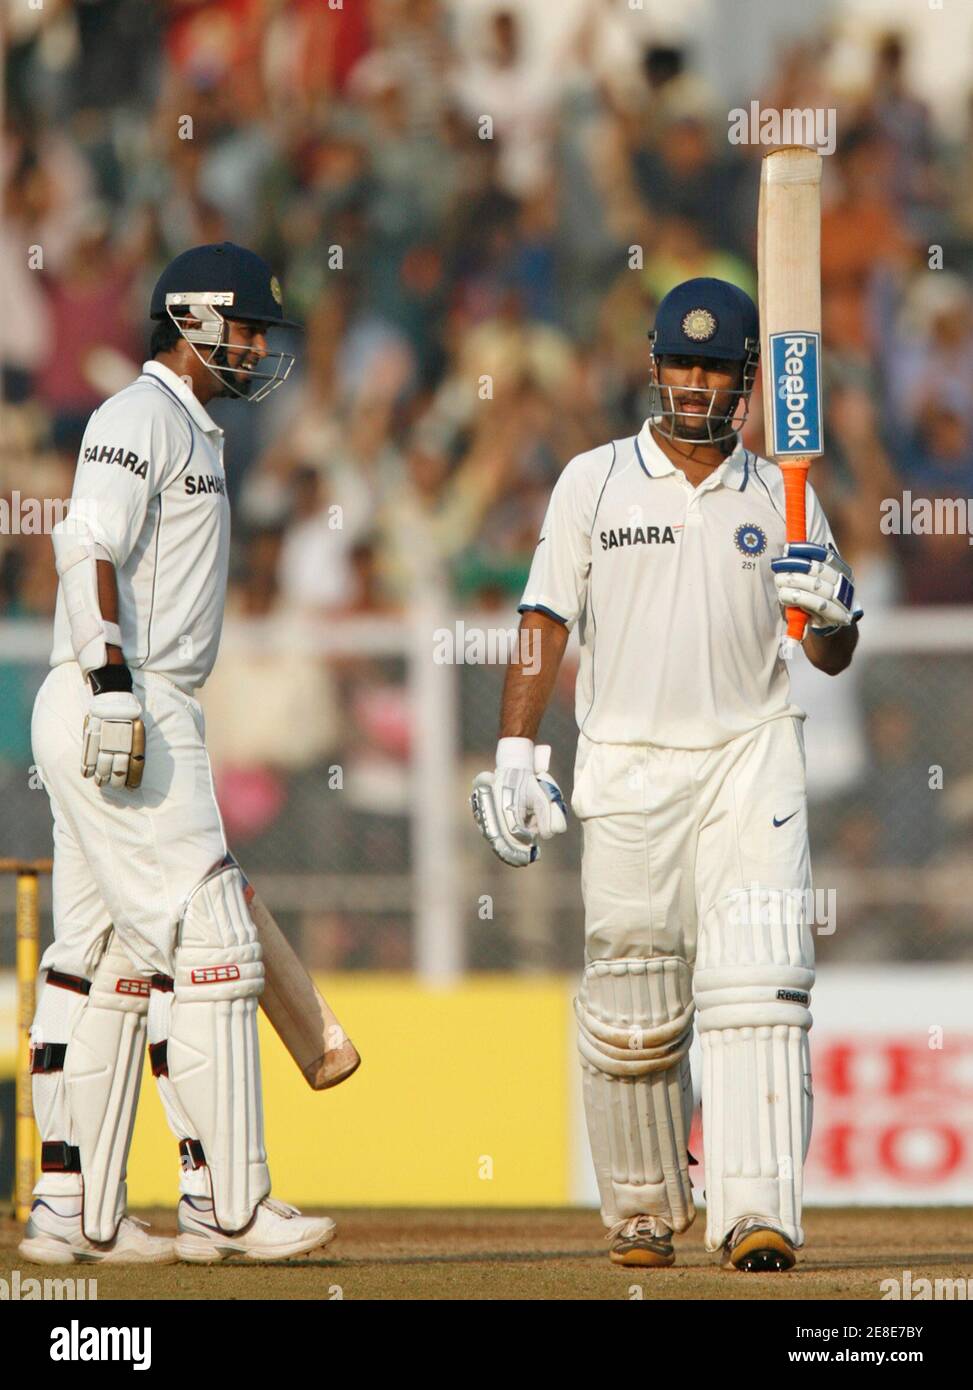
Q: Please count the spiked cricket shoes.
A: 4